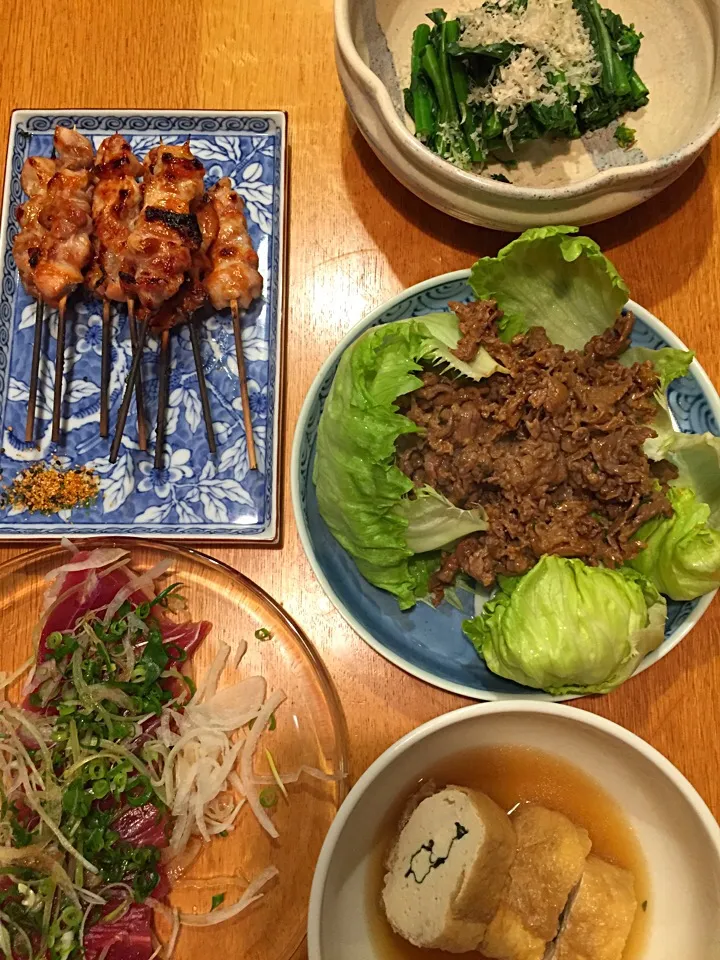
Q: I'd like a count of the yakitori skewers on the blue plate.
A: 8